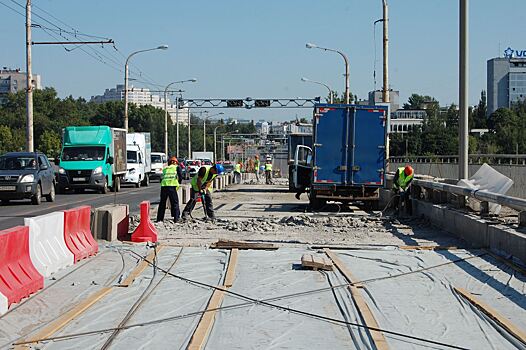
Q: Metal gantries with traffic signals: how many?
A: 1